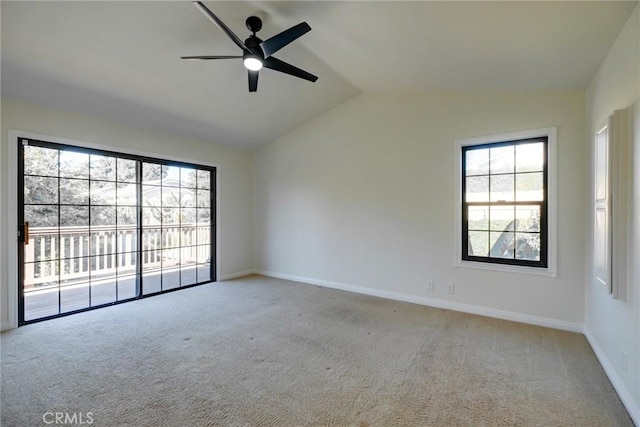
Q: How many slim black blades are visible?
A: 5